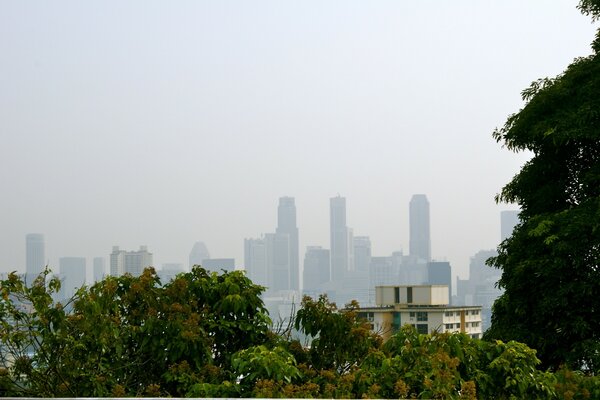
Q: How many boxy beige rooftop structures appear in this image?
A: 1